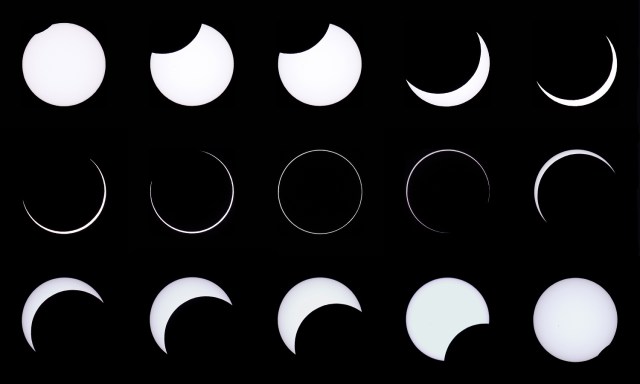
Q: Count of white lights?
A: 15